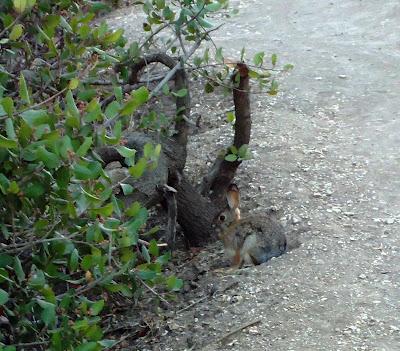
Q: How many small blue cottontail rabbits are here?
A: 0